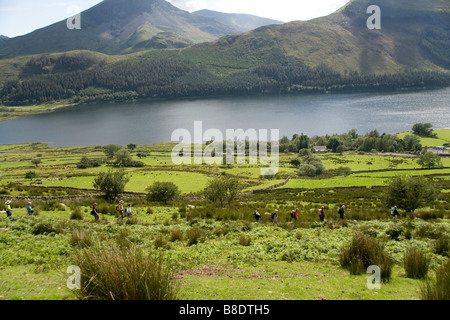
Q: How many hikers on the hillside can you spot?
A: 11